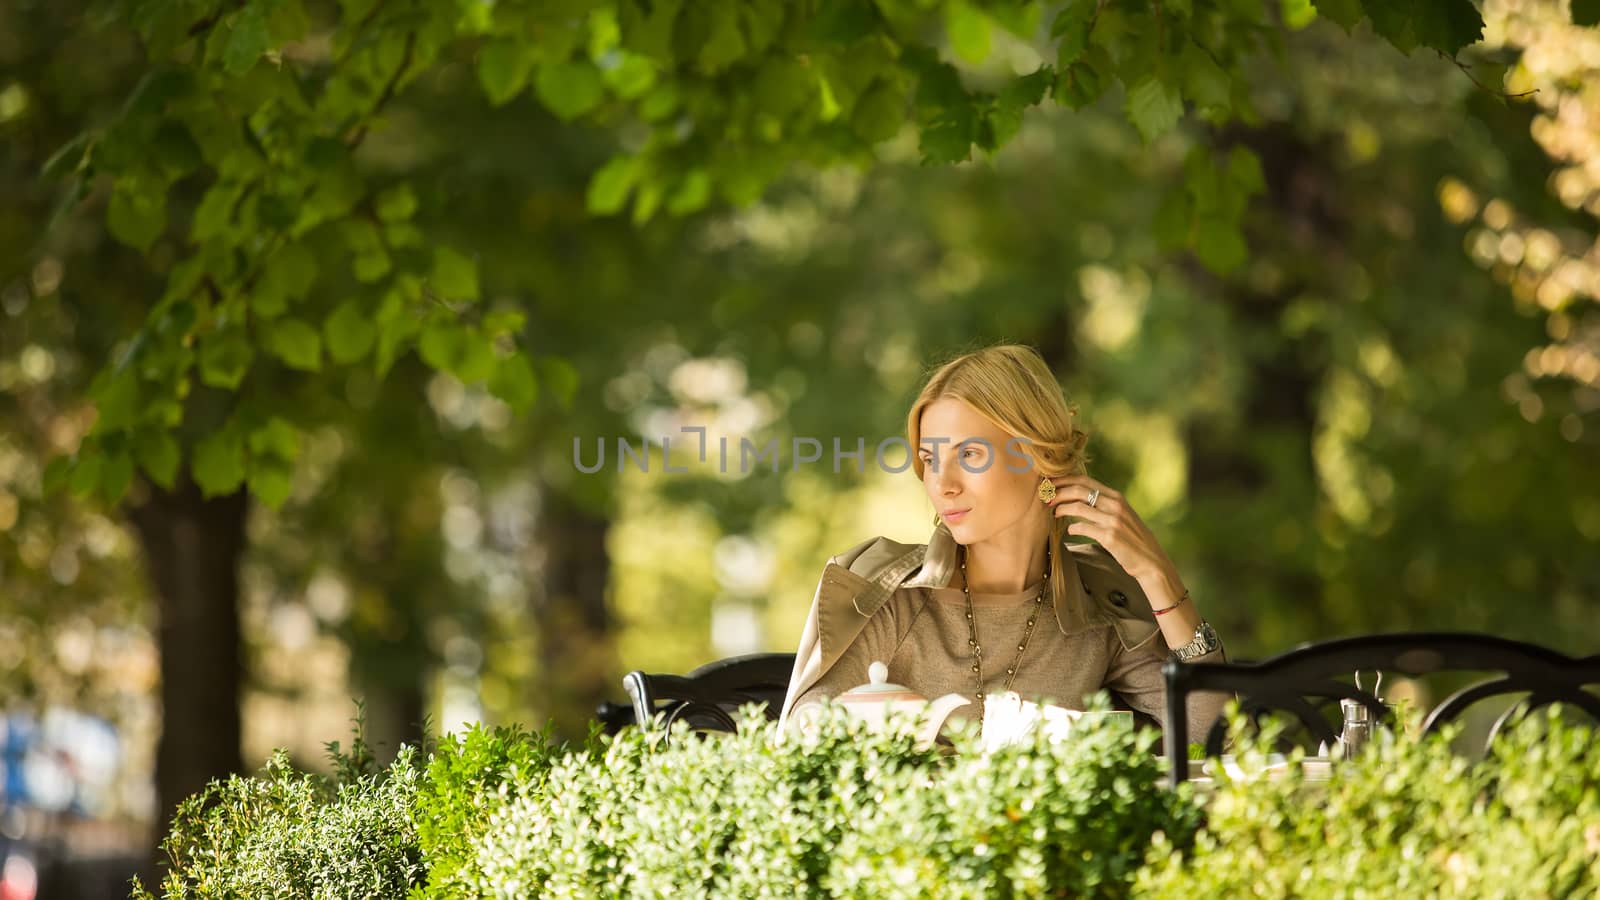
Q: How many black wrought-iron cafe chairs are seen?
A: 2